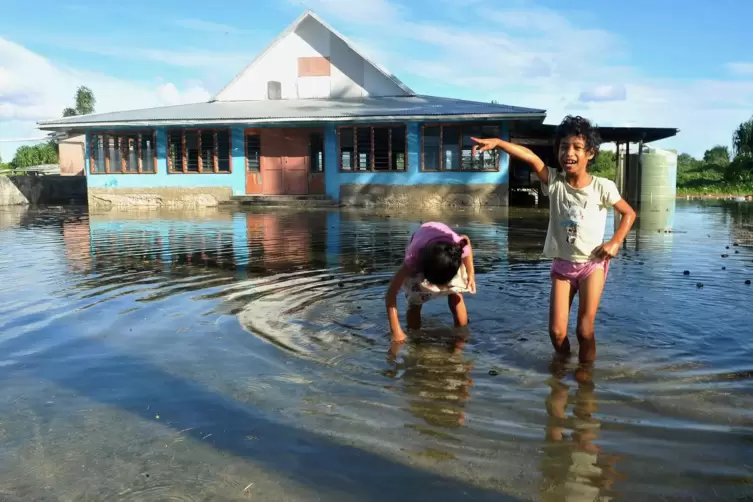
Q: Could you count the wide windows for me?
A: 4